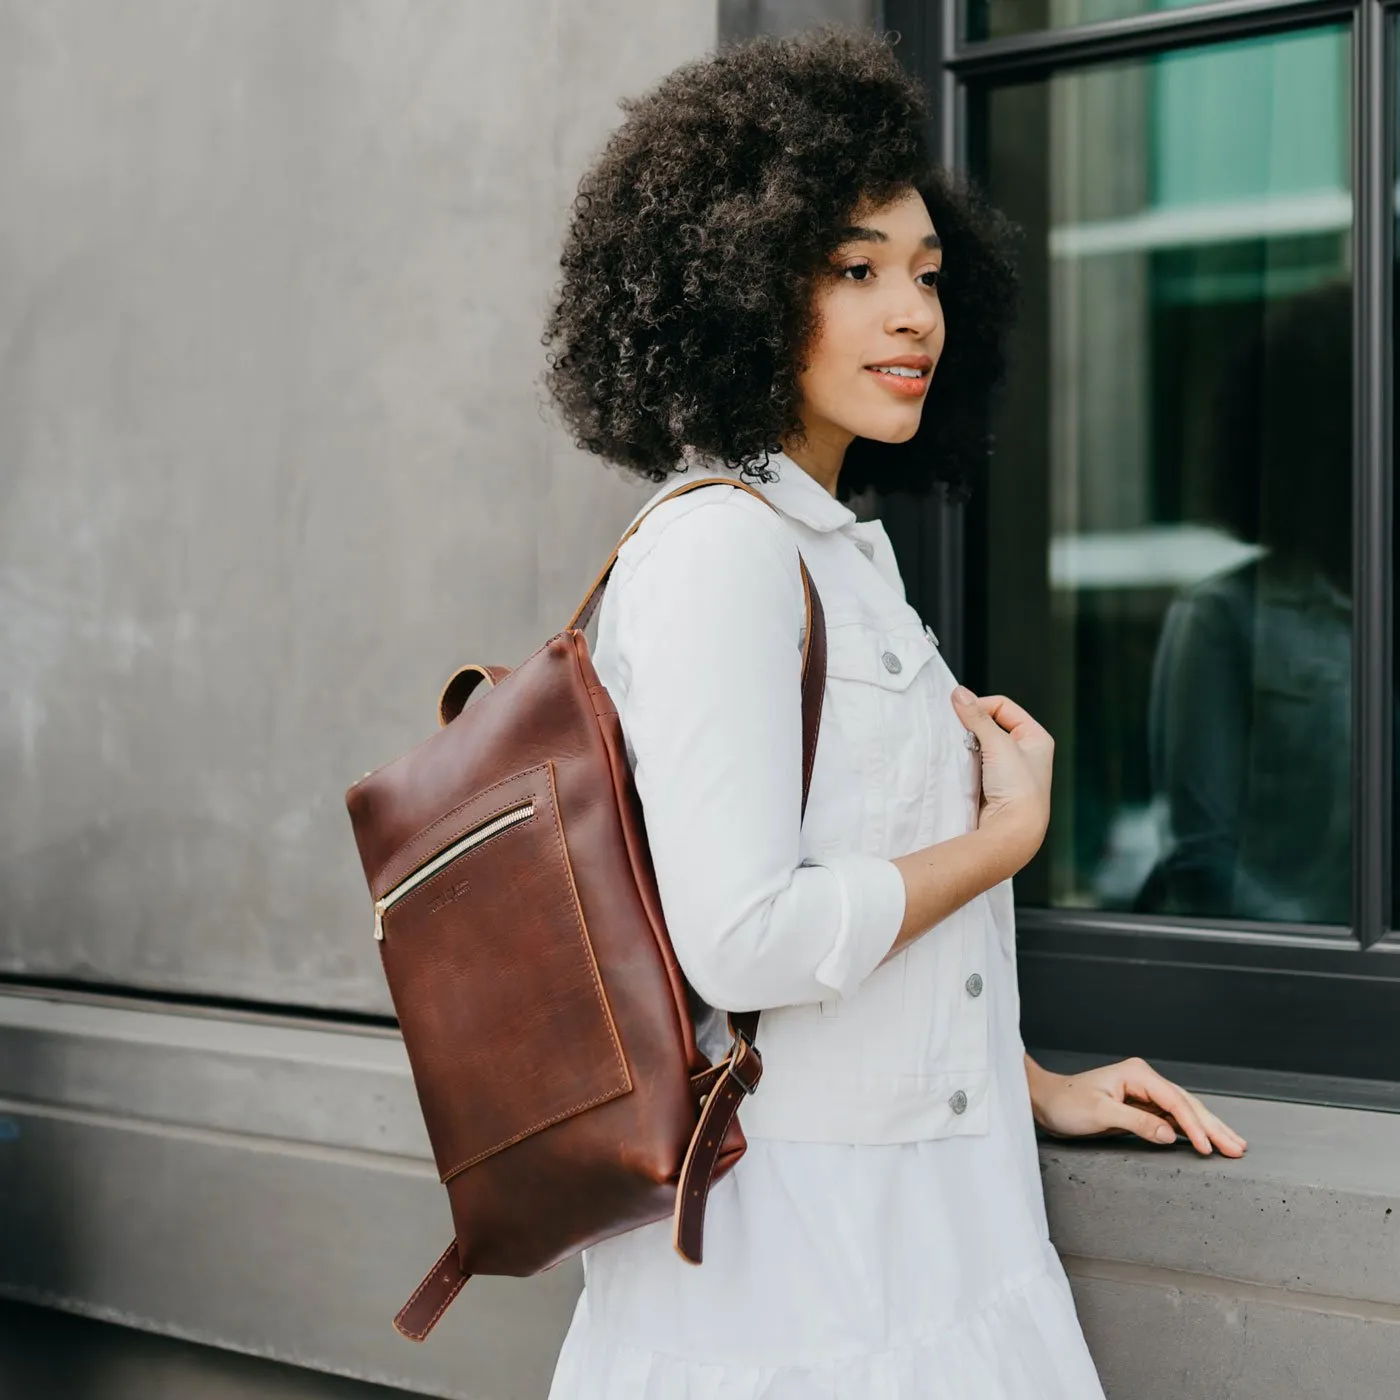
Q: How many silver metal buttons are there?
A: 6